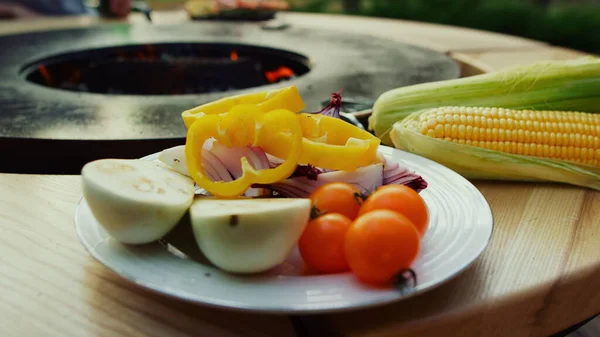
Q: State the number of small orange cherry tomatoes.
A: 4